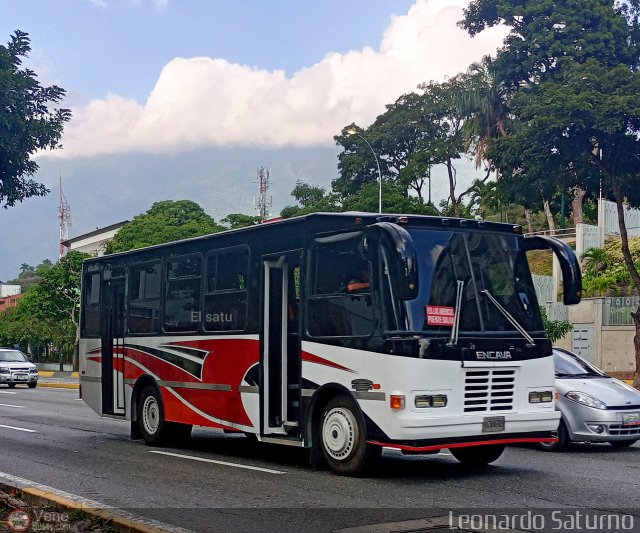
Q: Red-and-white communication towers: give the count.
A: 2